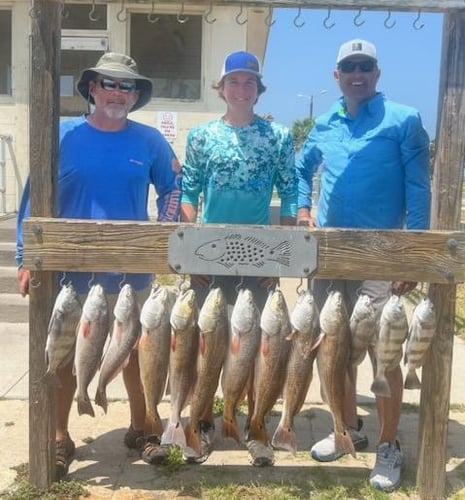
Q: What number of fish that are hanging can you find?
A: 13